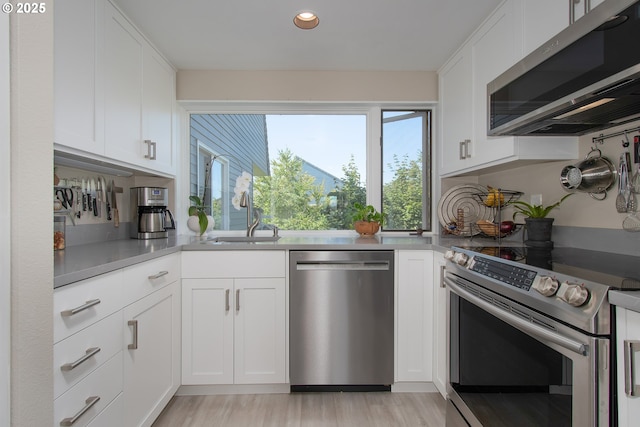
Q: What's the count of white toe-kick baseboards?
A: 2